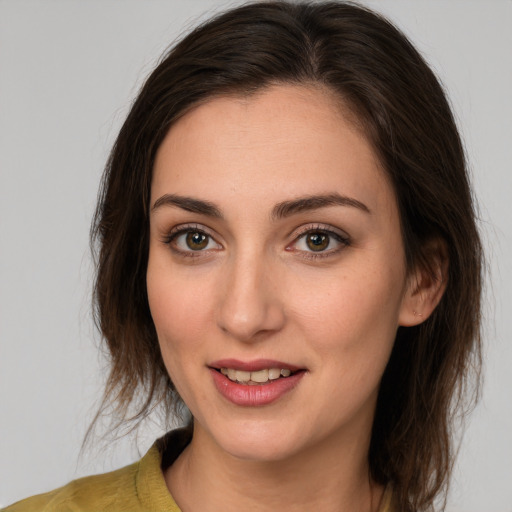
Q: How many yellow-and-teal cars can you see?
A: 0